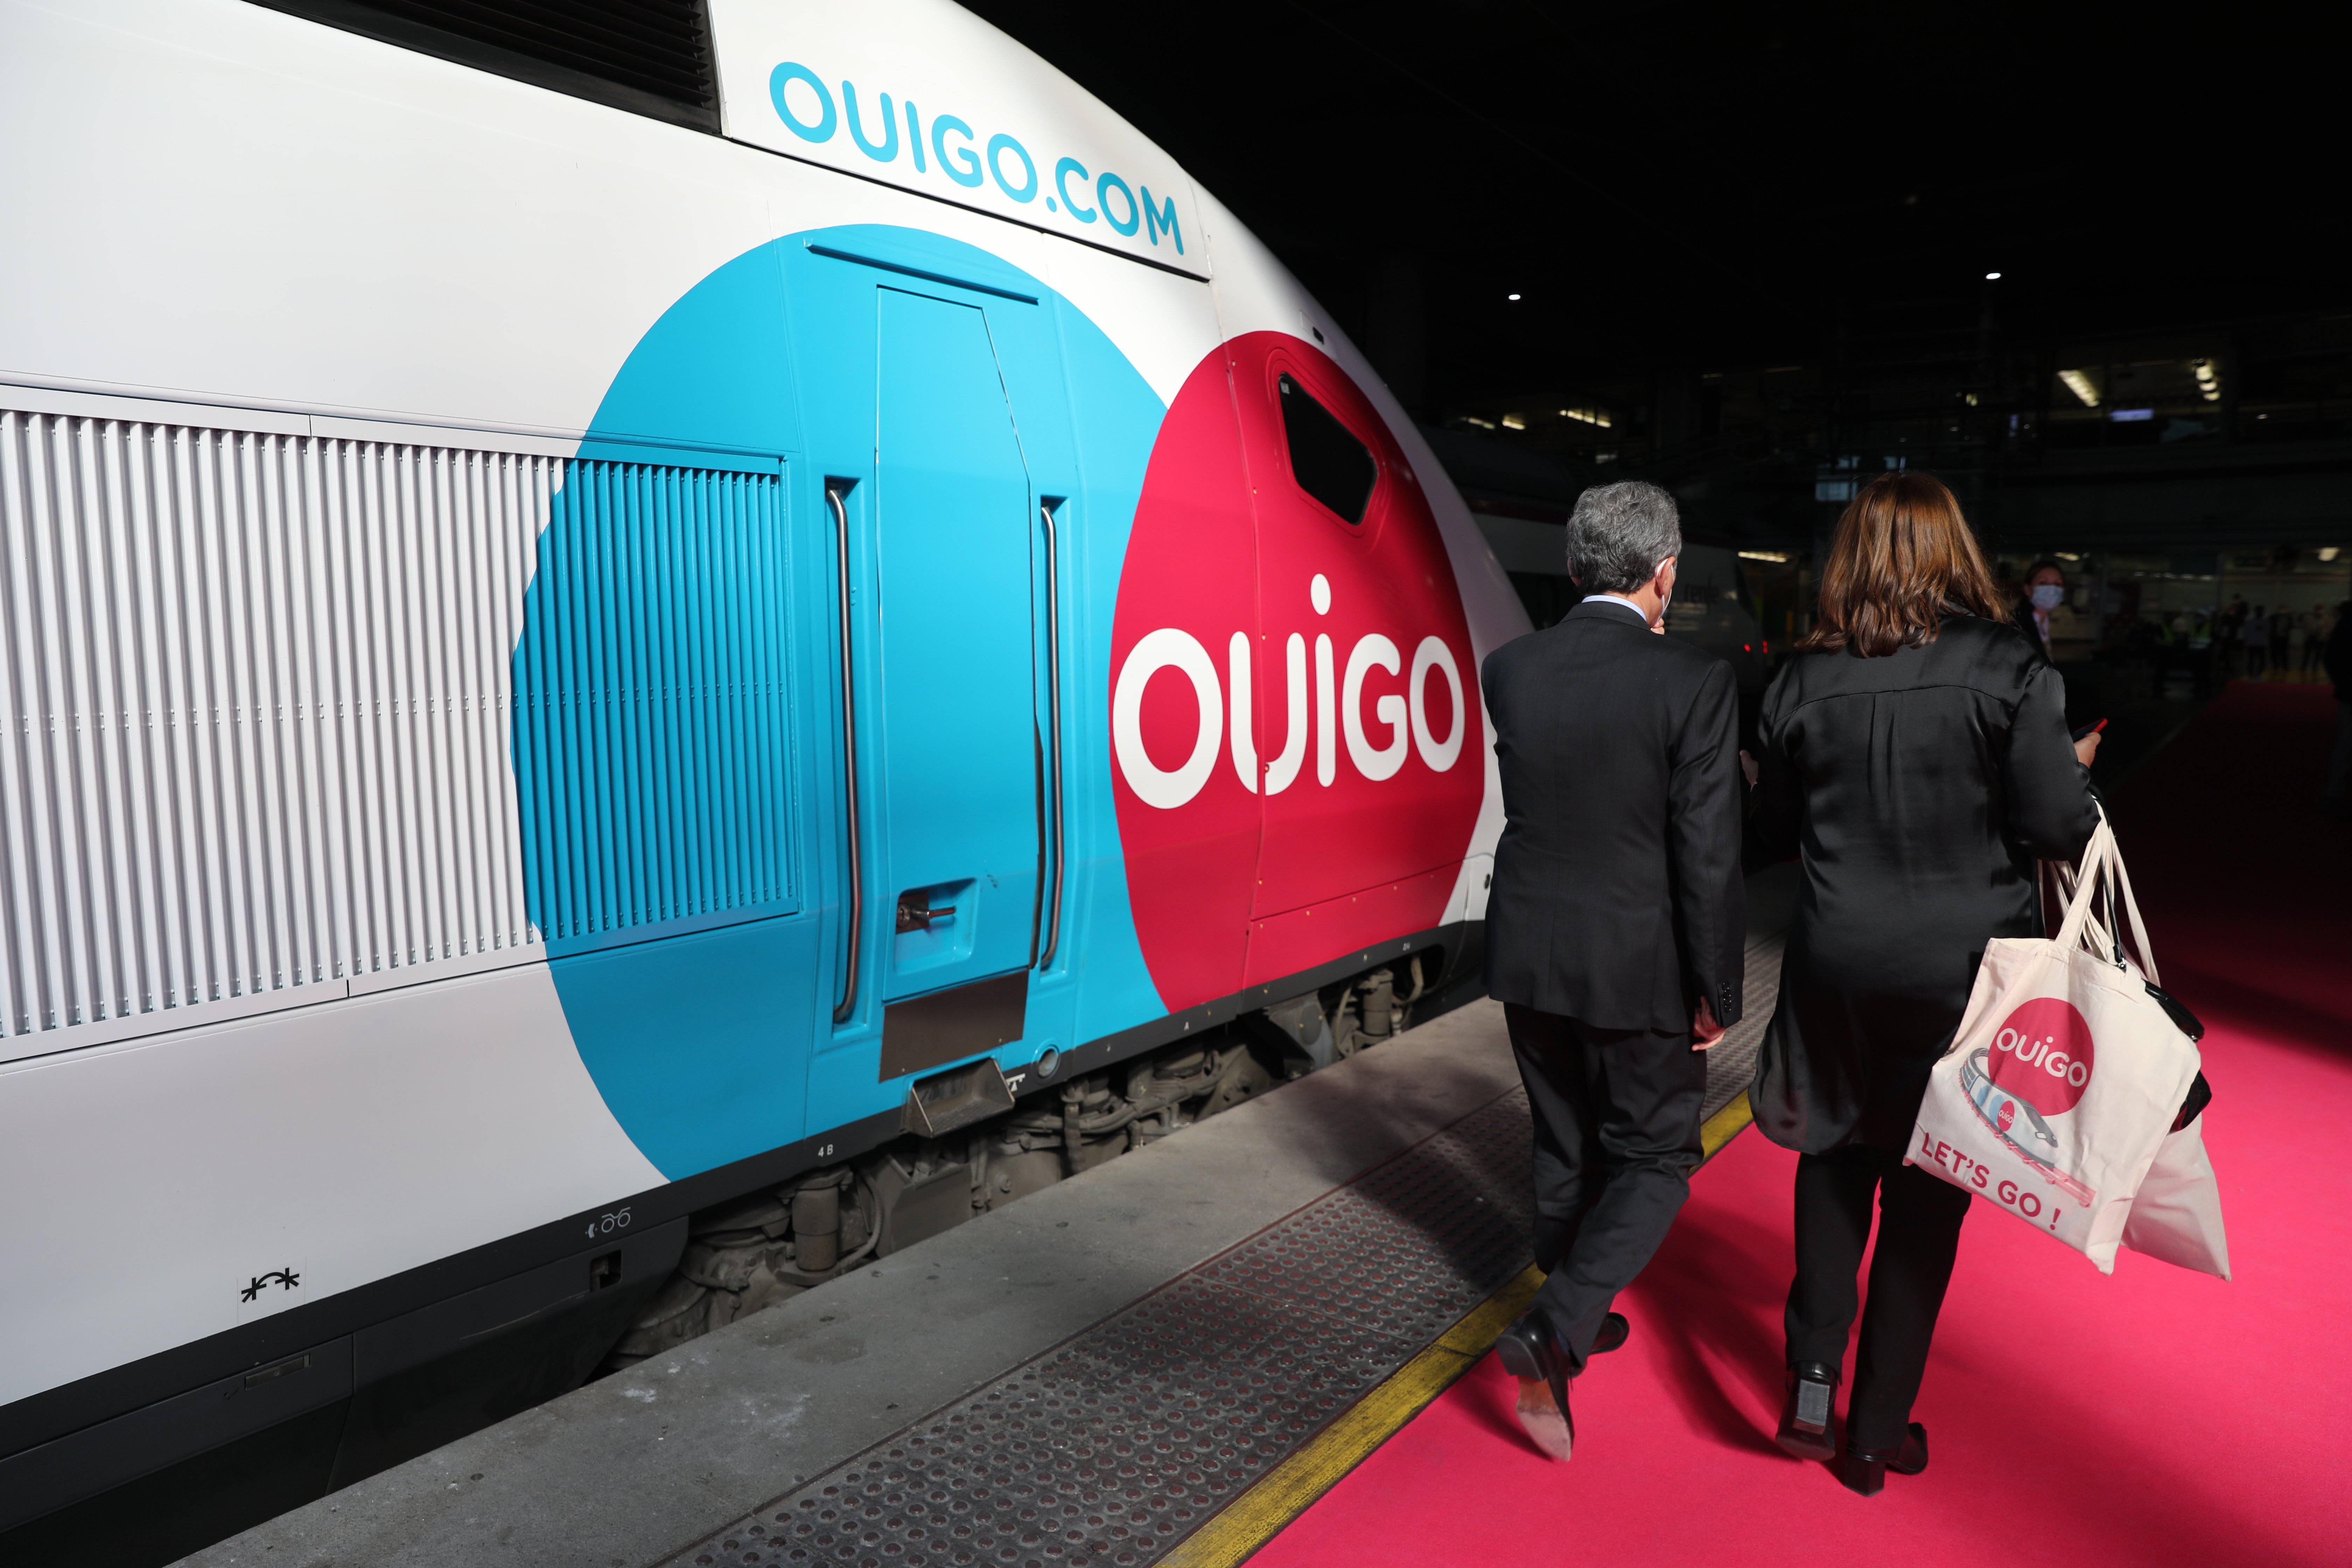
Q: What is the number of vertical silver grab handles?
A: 2